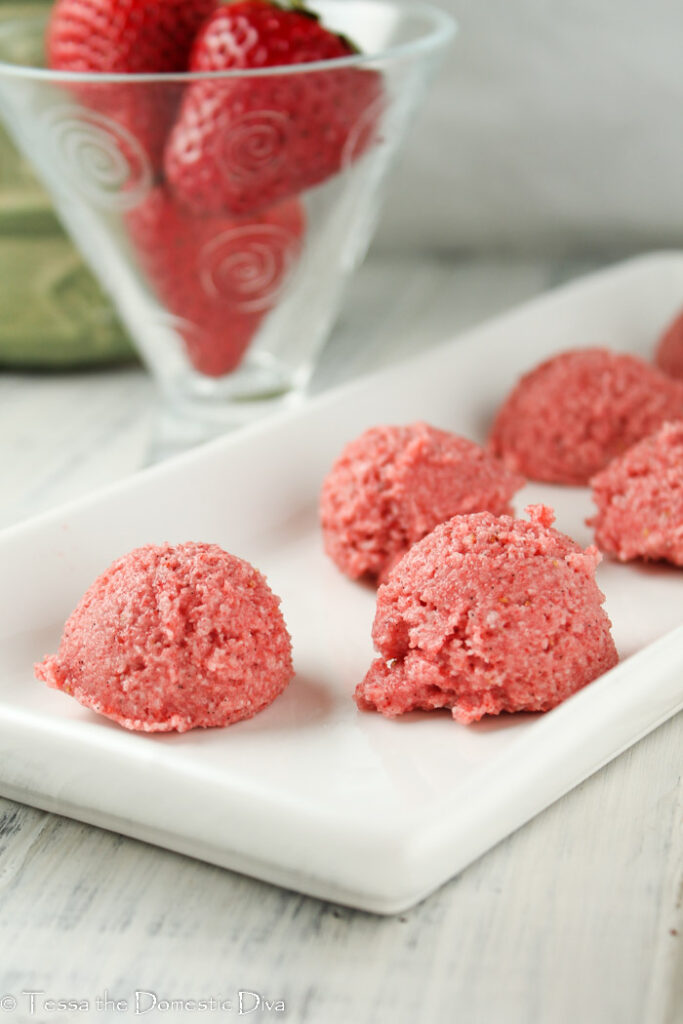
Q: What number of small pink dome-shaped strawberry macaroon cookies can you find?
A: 6